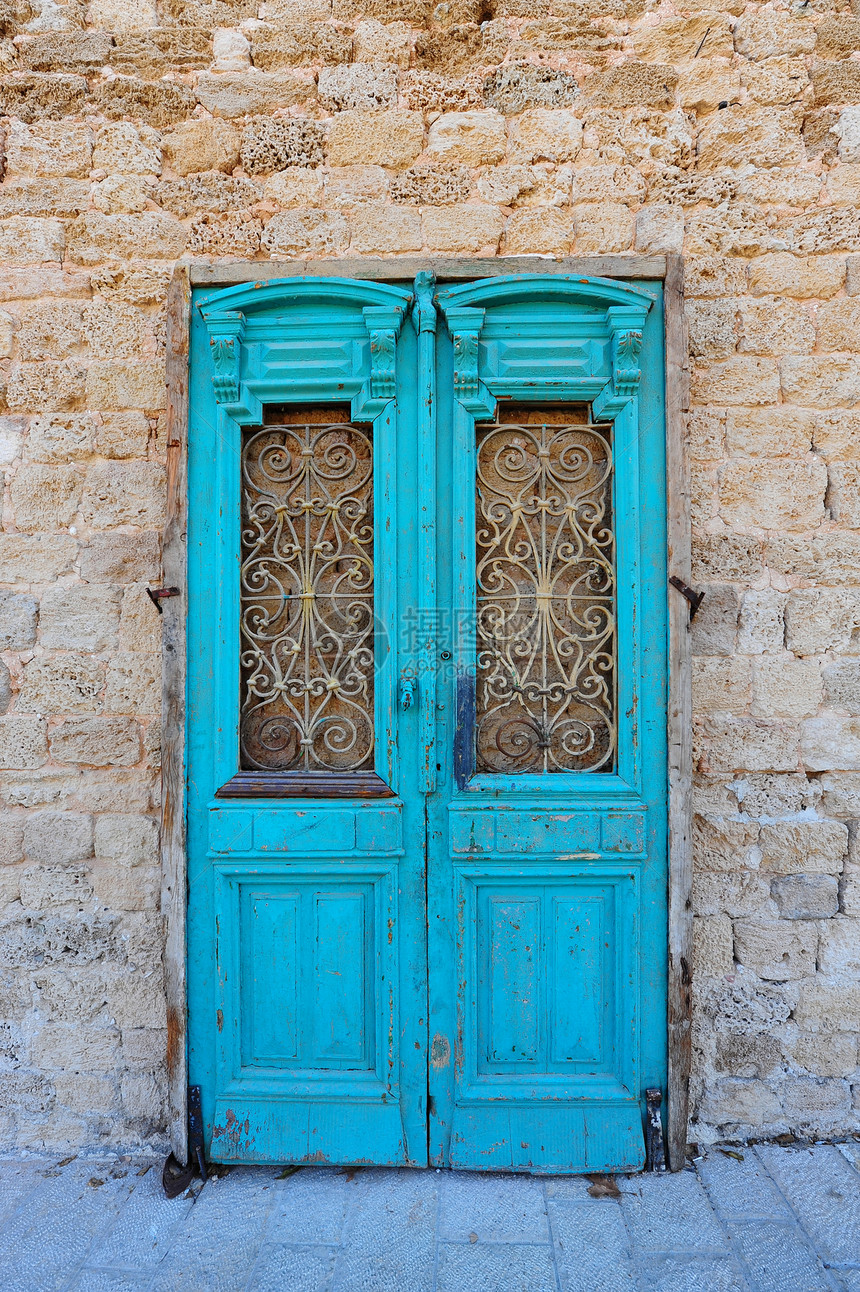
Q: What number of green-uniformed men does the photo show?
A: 0